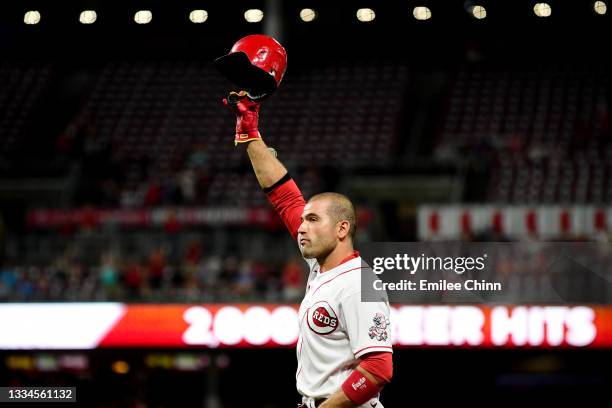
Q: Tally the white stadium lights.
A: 11